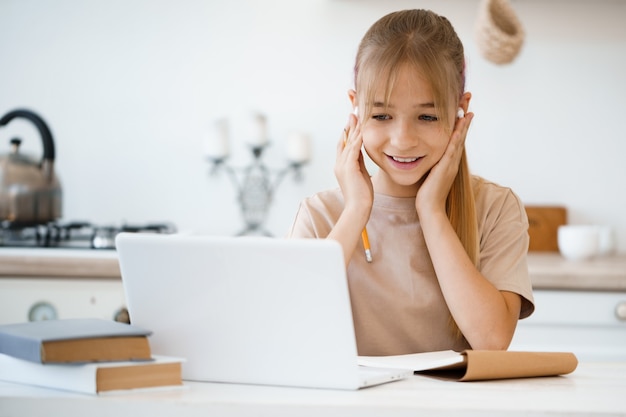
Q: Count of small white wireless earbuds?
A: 2